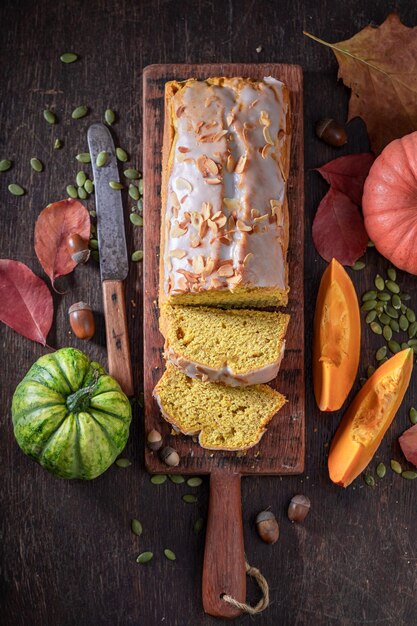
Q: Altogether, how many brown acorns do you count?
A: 7